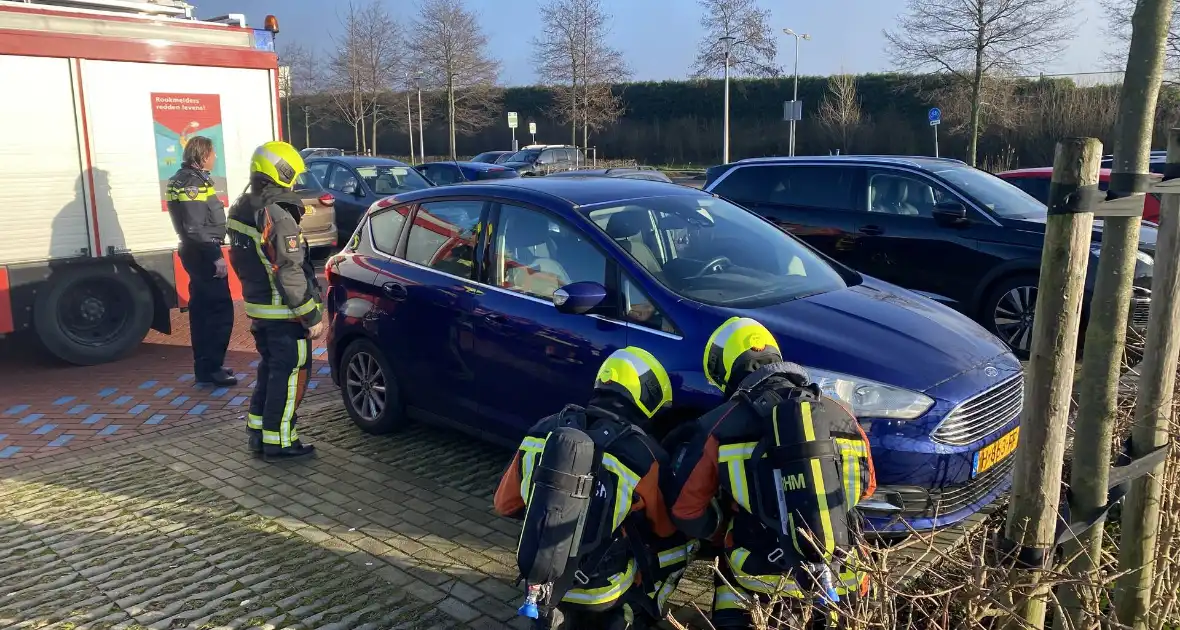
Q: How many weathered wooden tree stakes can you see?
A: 2